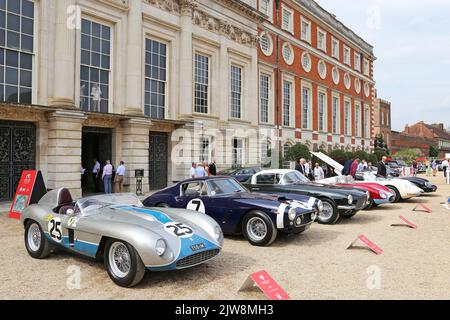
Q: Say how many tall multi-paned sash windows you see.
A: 13